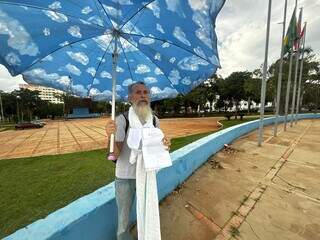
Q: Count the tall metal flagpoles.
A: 5